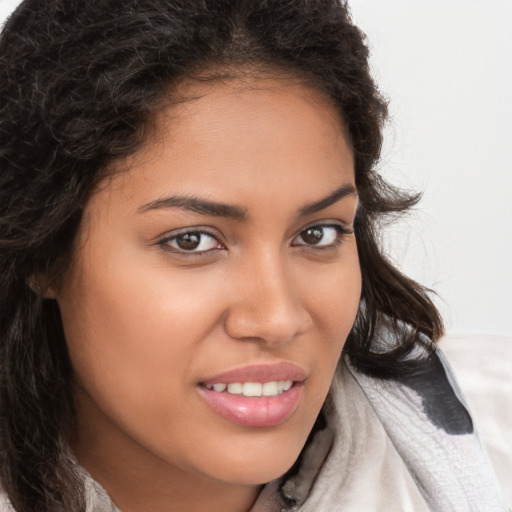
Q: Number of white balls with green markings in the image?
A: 0